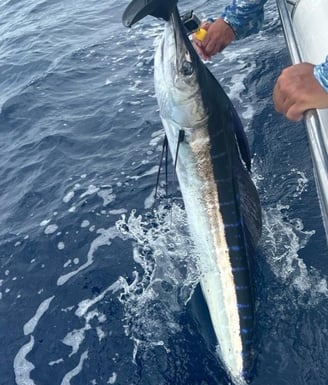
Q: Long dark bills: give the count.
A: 1